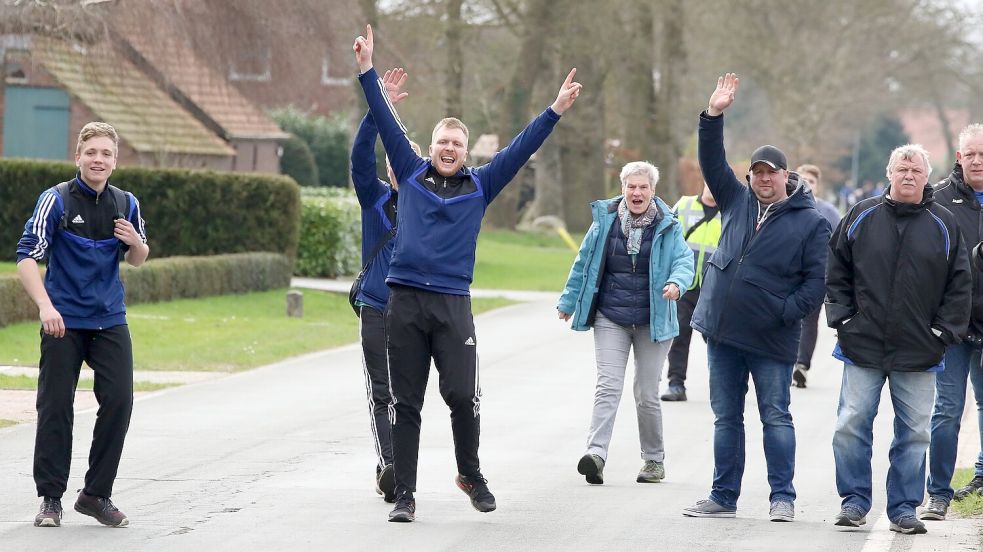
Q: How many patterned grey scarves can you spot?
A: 1